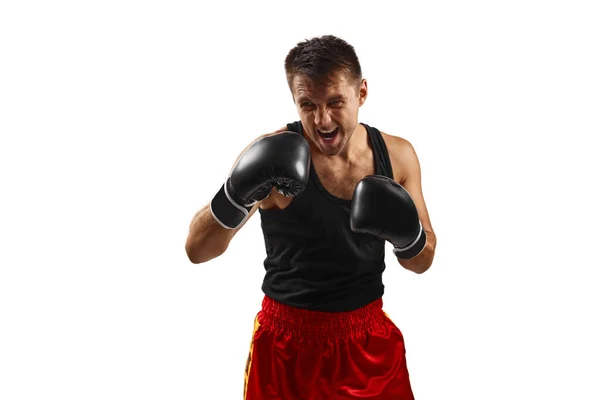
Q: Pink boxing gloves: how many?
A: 0